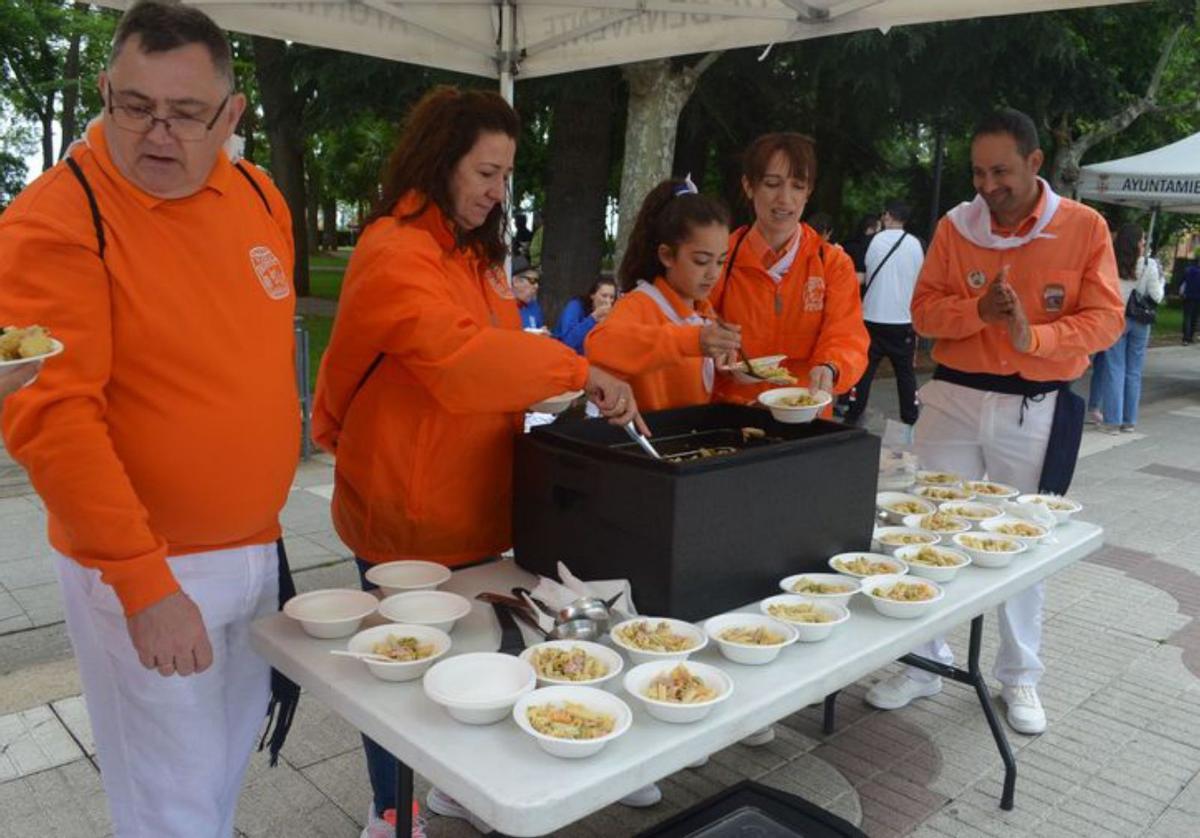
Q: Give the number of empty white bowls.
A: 4